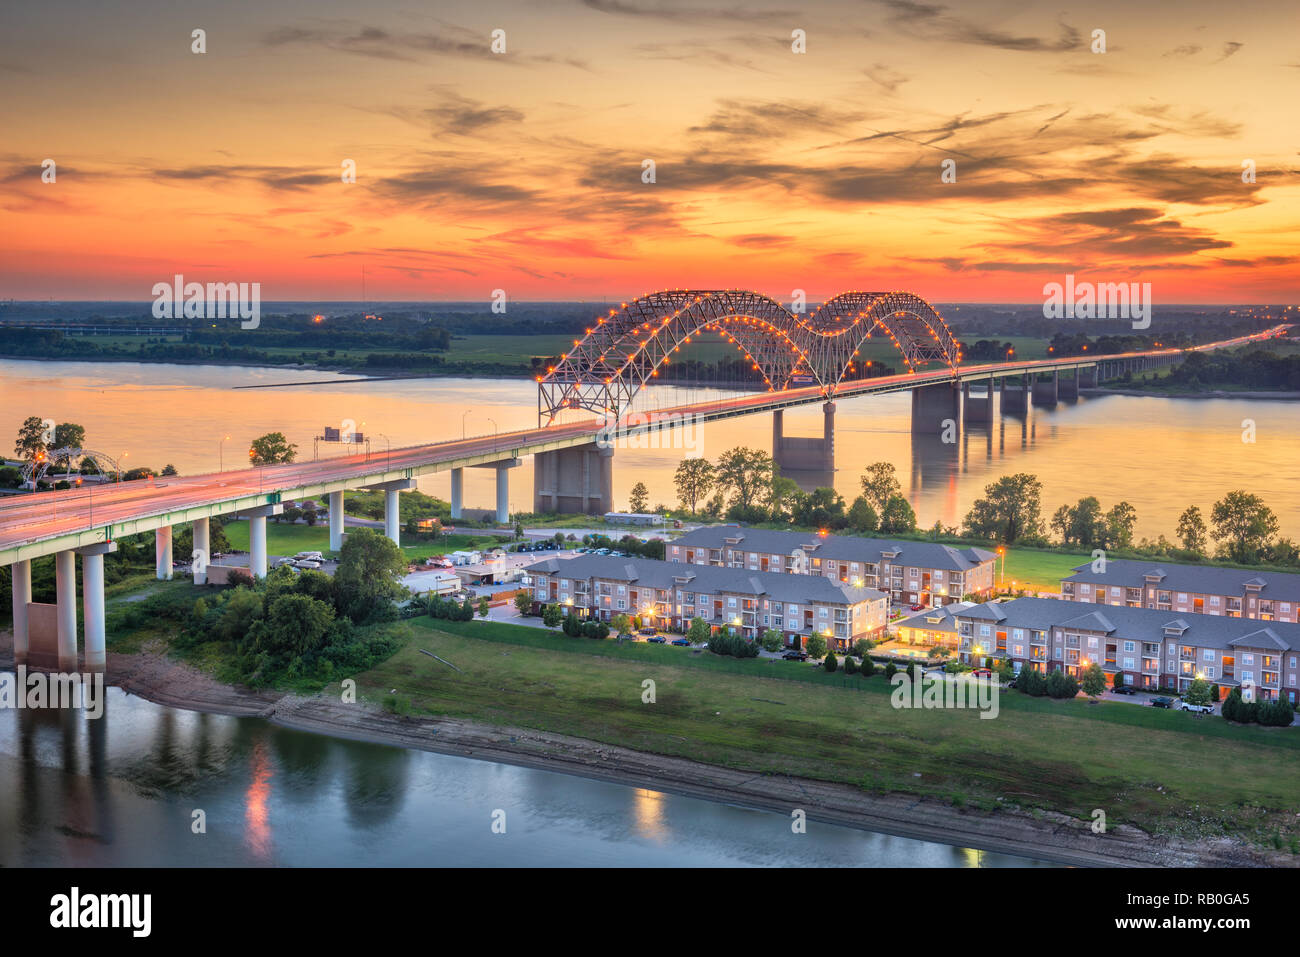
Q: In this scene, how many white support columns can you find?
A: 10